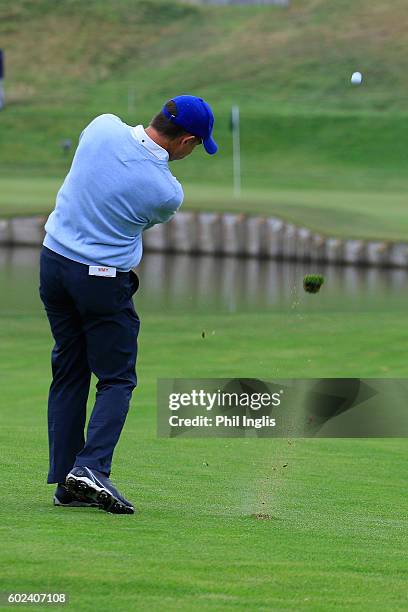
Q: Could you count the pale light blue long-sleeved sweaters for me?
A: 1